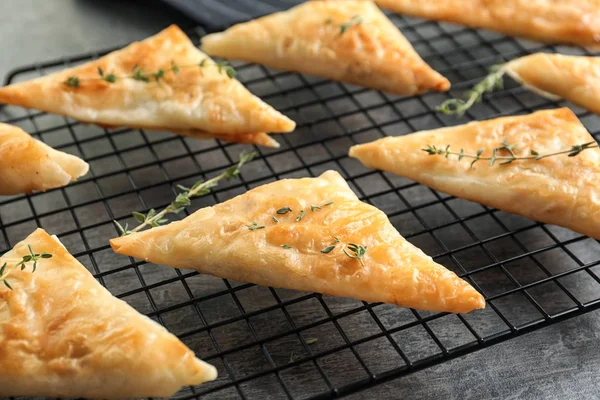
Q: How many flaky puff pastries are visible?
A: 8